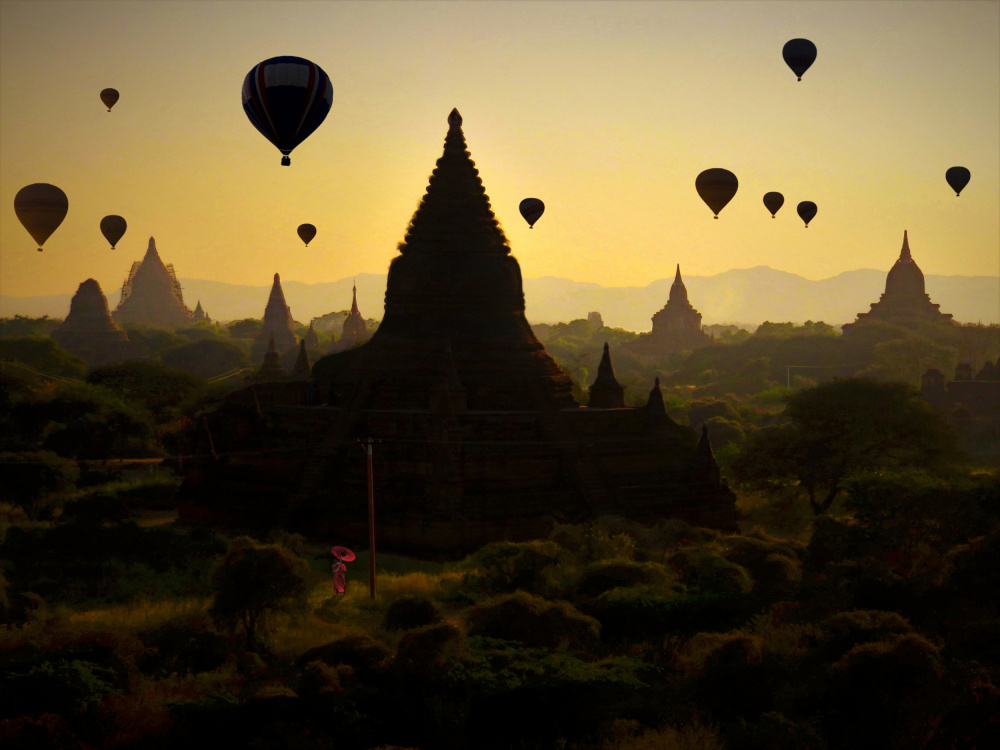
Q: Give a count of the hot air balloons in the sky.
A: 11